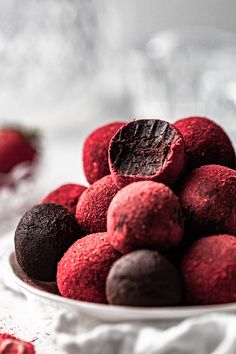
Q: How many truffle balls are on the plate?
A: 11